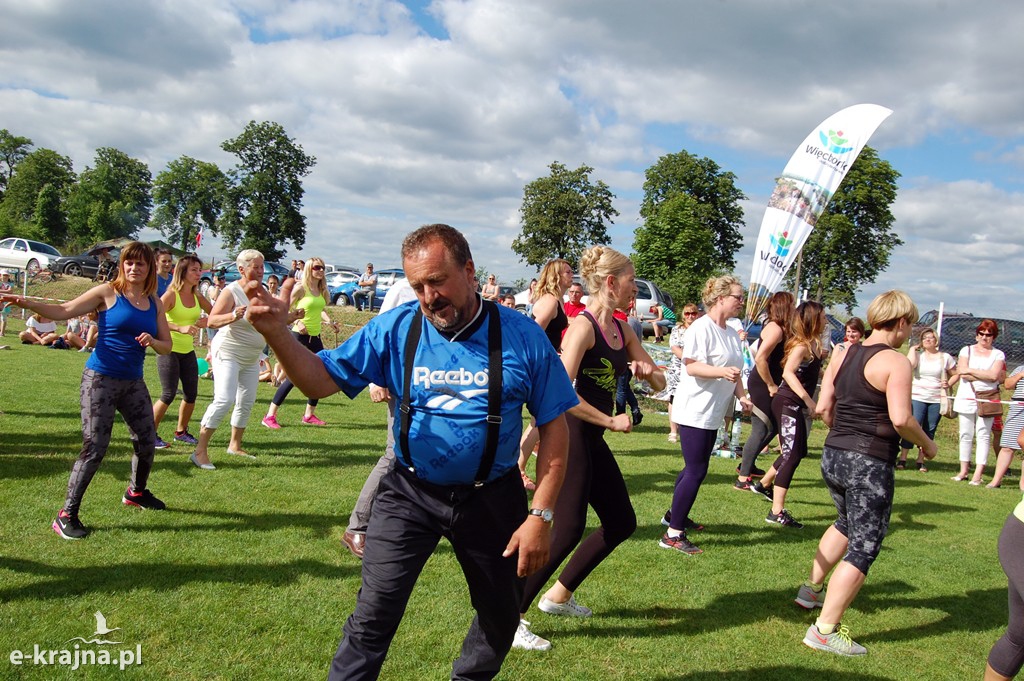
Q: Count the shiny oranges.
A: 0